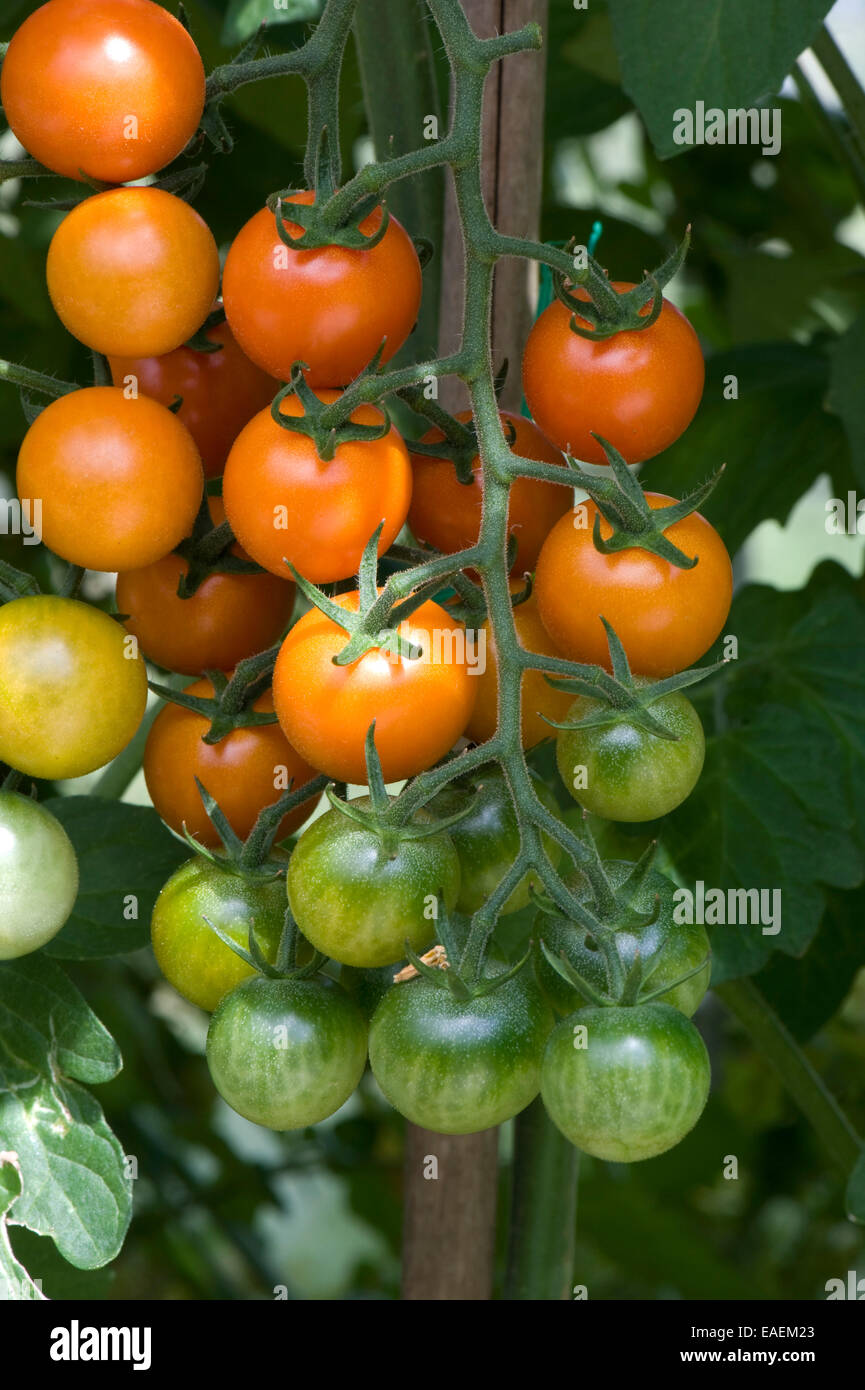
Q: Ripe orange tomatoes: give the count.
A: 13